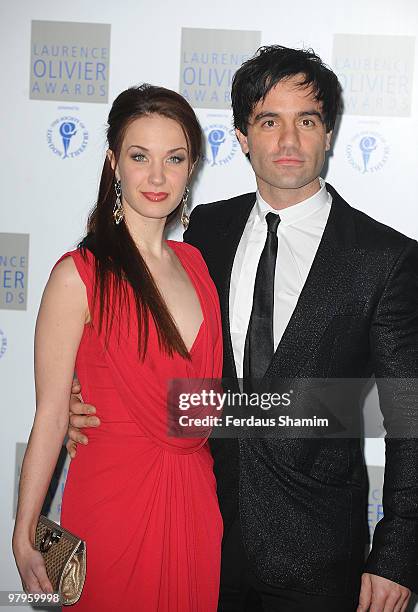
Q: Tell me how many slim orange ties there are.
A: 0